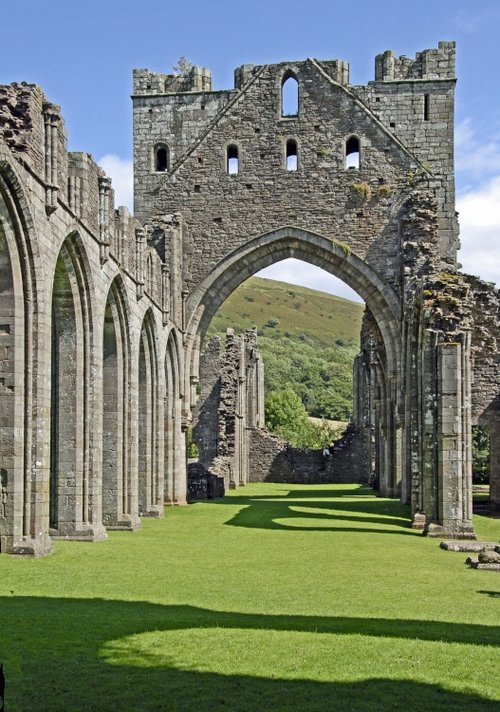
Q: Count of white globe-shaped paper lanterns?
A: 0